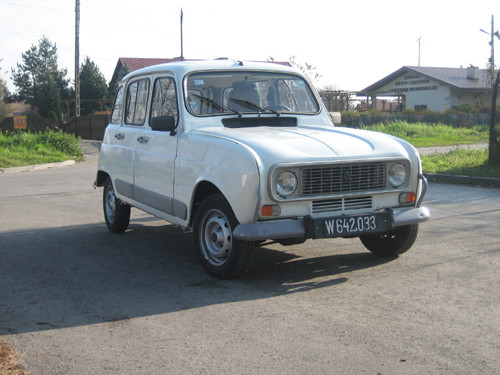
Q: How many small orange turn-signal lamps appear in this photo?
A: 2